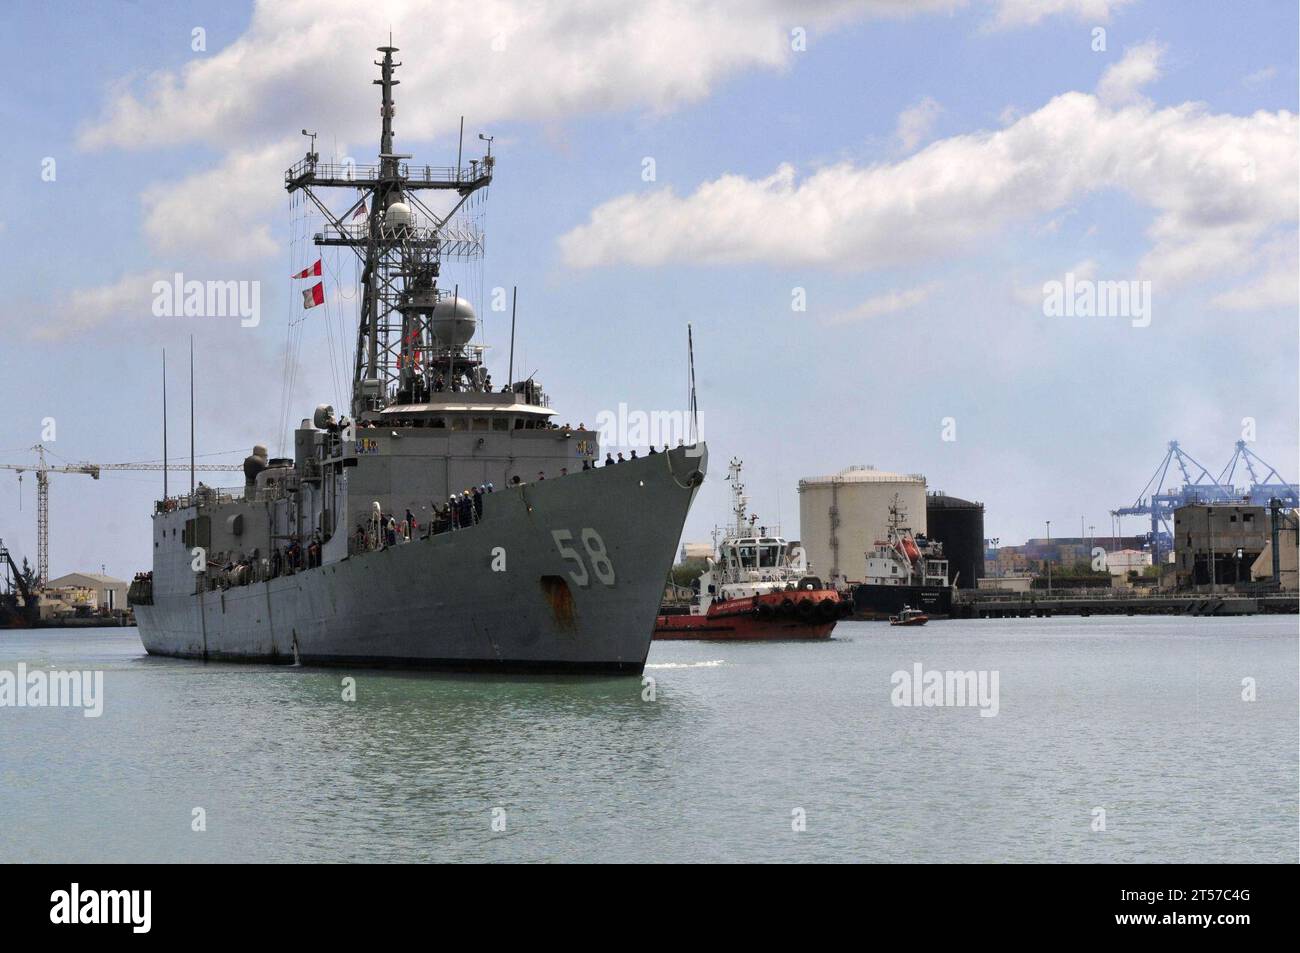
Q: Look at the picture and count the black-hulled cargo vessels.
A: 1